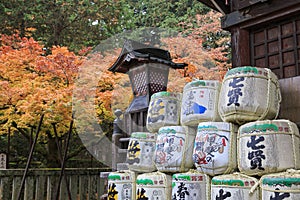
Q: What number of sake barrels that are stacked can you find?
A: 12